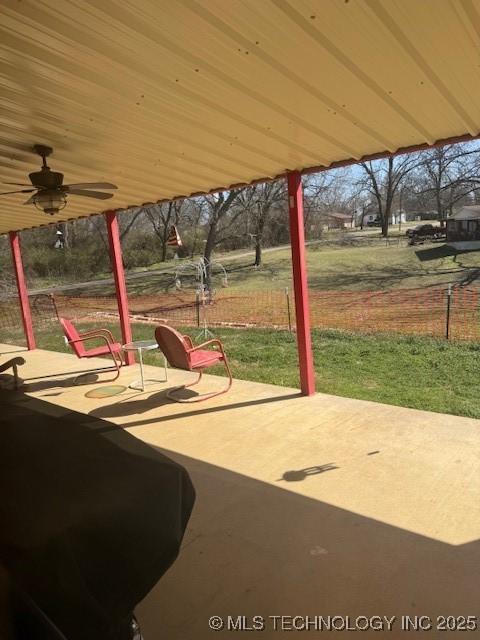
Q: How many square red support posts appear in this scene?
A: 3